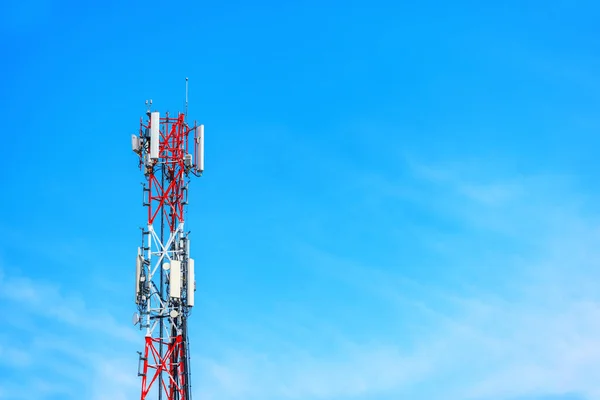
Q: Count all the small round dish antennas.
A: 3